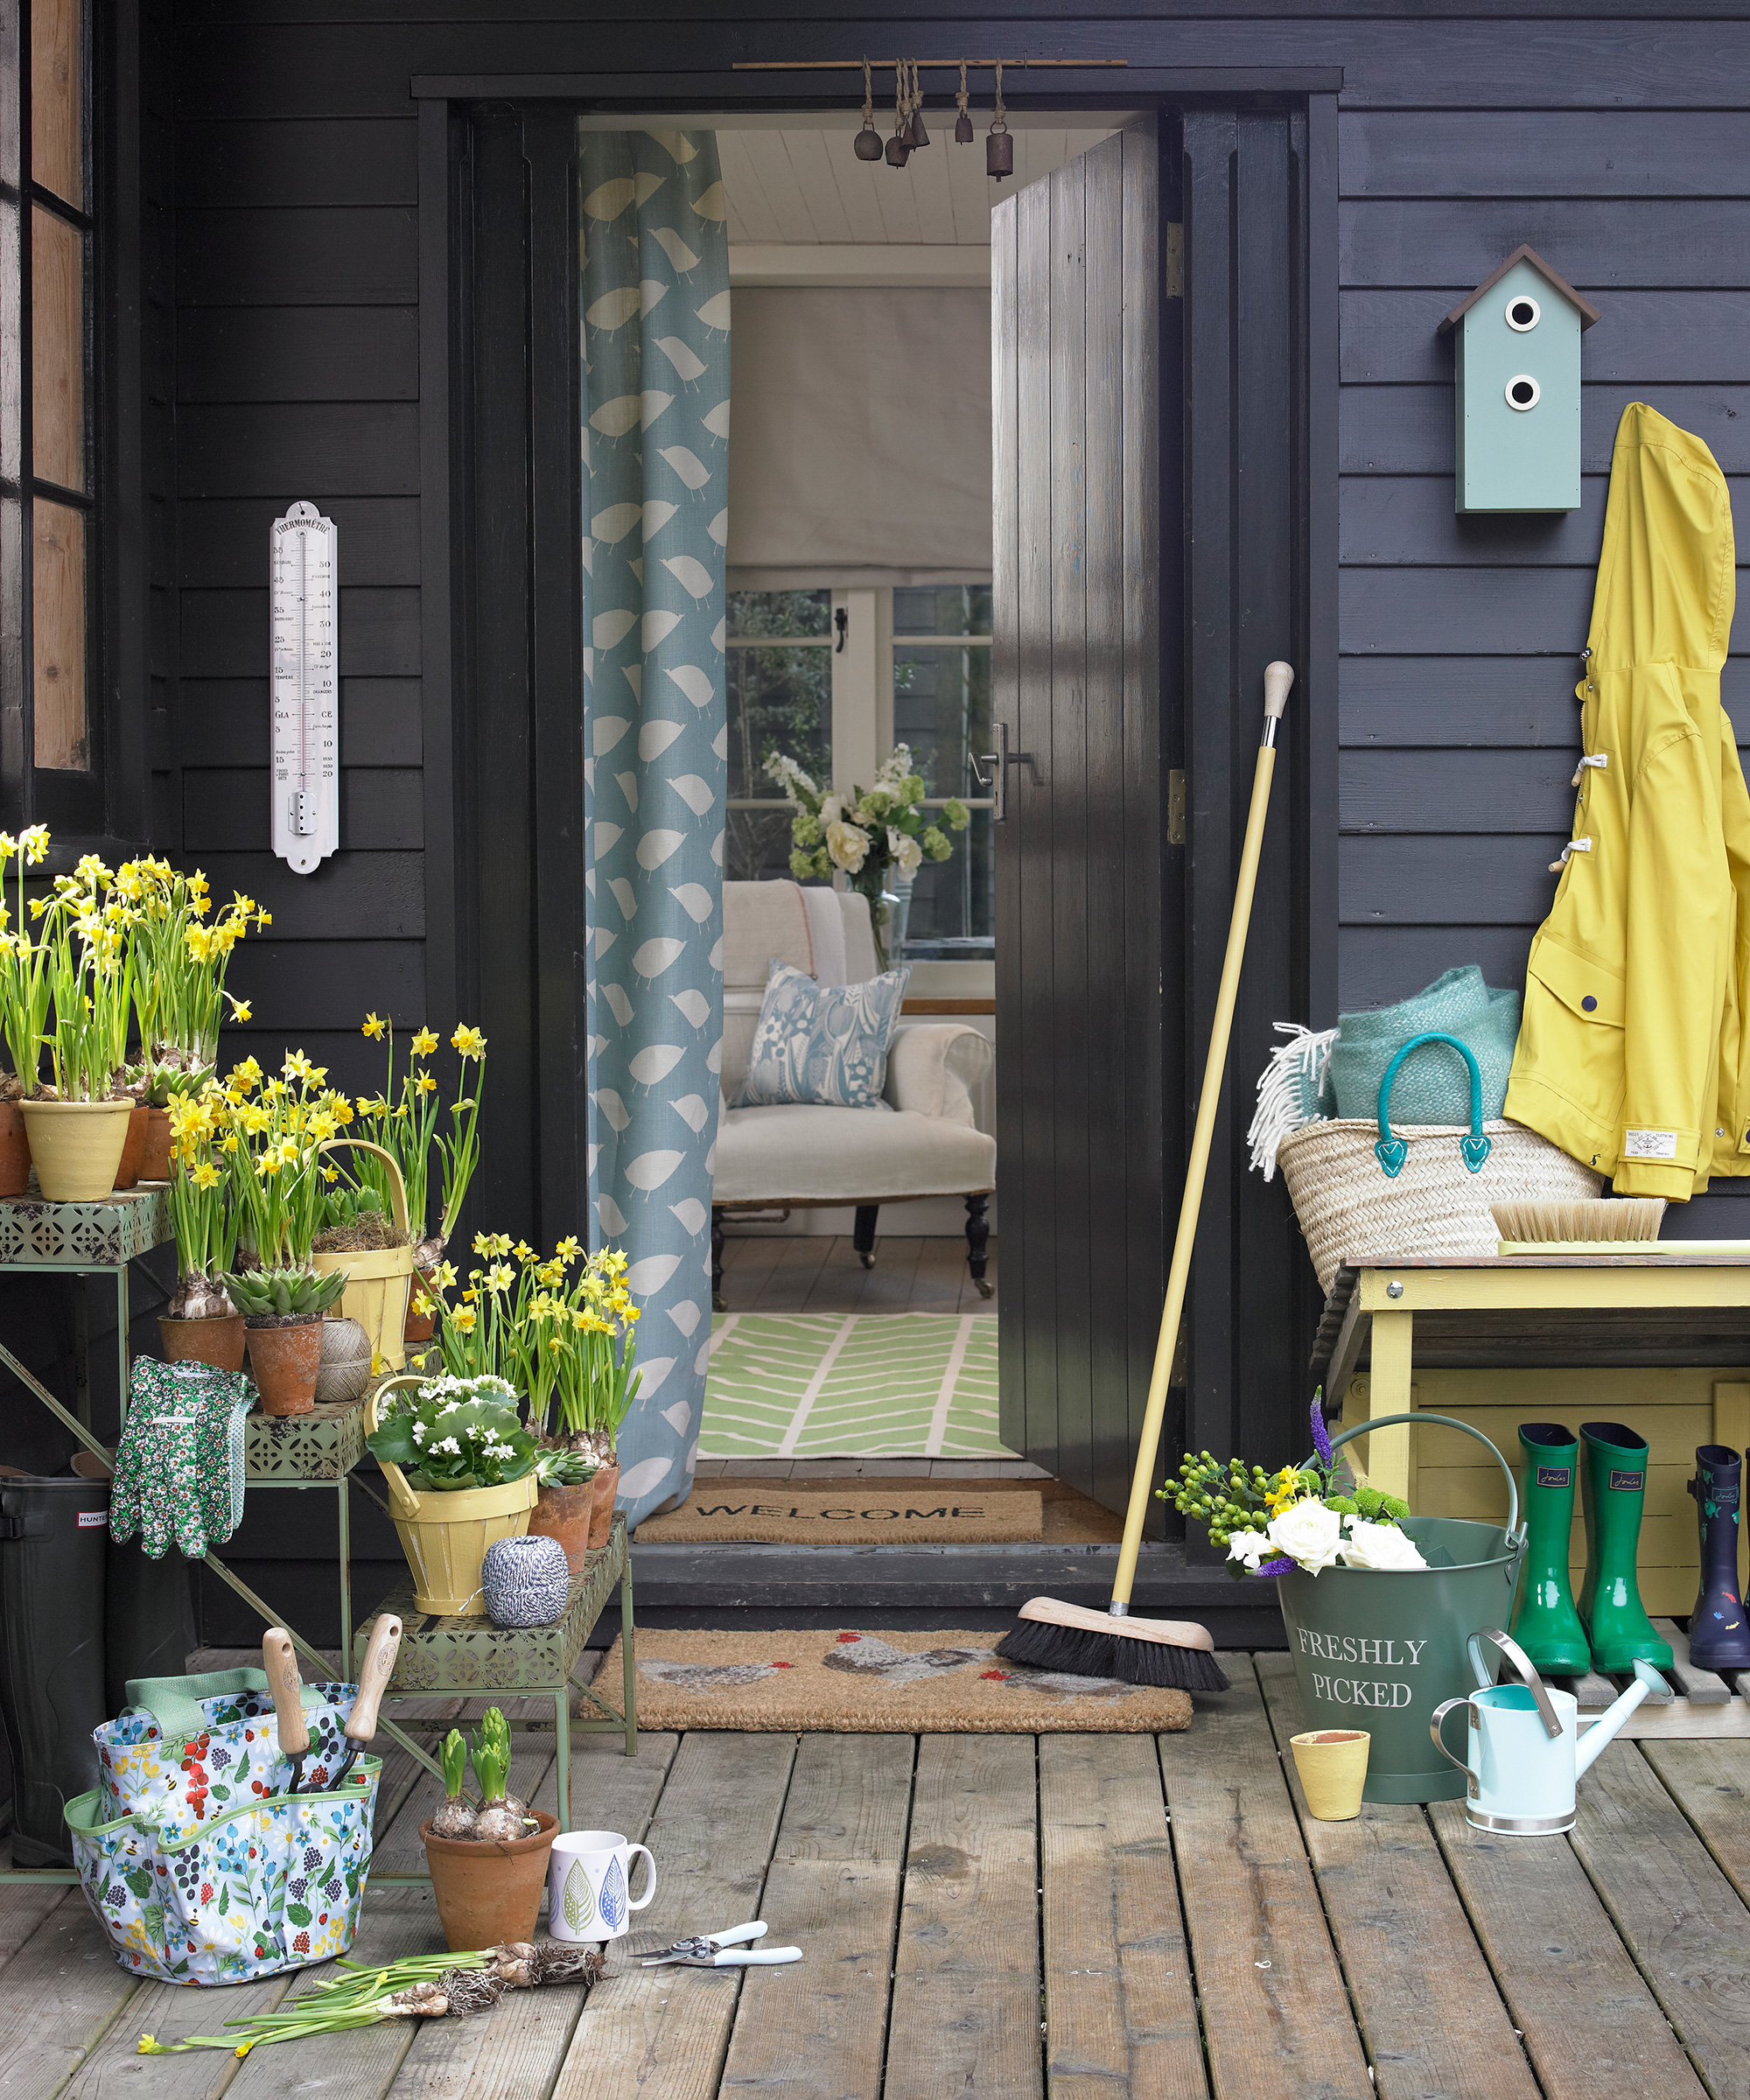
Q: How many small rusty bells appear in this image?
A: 6